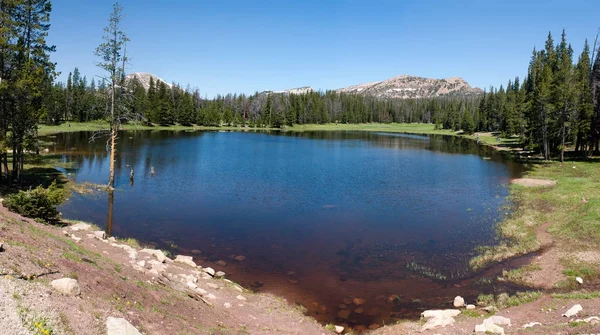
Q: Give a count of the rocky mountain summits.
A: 3